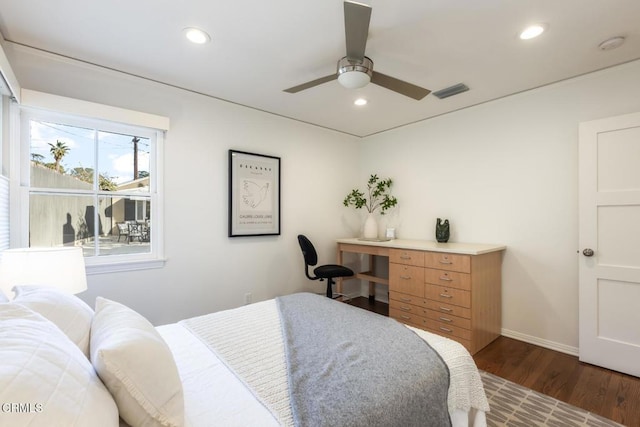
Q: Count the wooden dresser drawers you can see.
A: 8